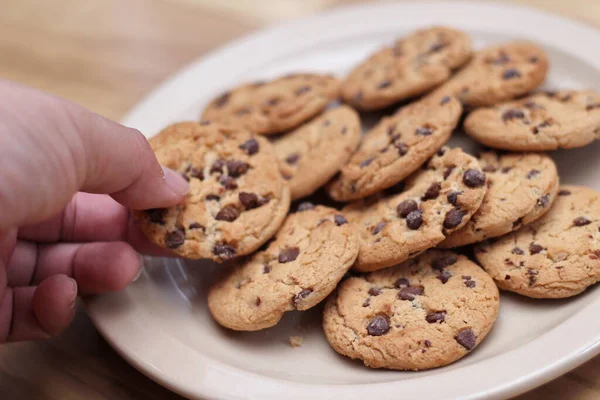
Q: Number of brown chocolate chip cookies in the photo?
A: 12